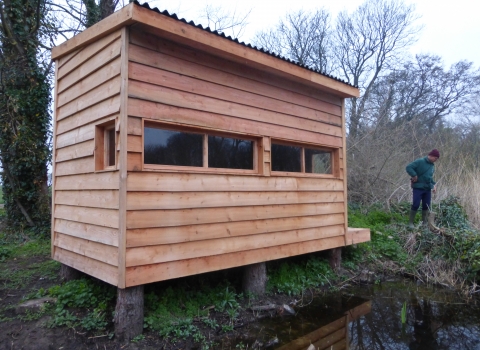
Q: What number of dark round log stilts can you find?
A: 4